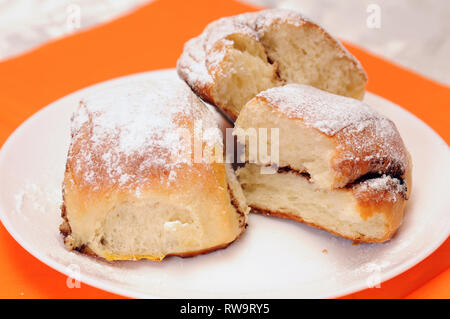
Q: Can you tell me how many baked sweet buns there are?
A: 3